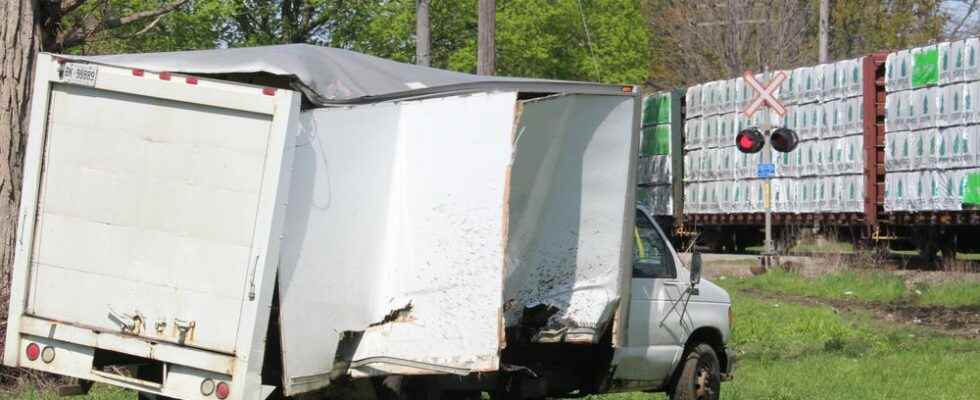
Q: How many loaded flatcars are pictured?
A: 3